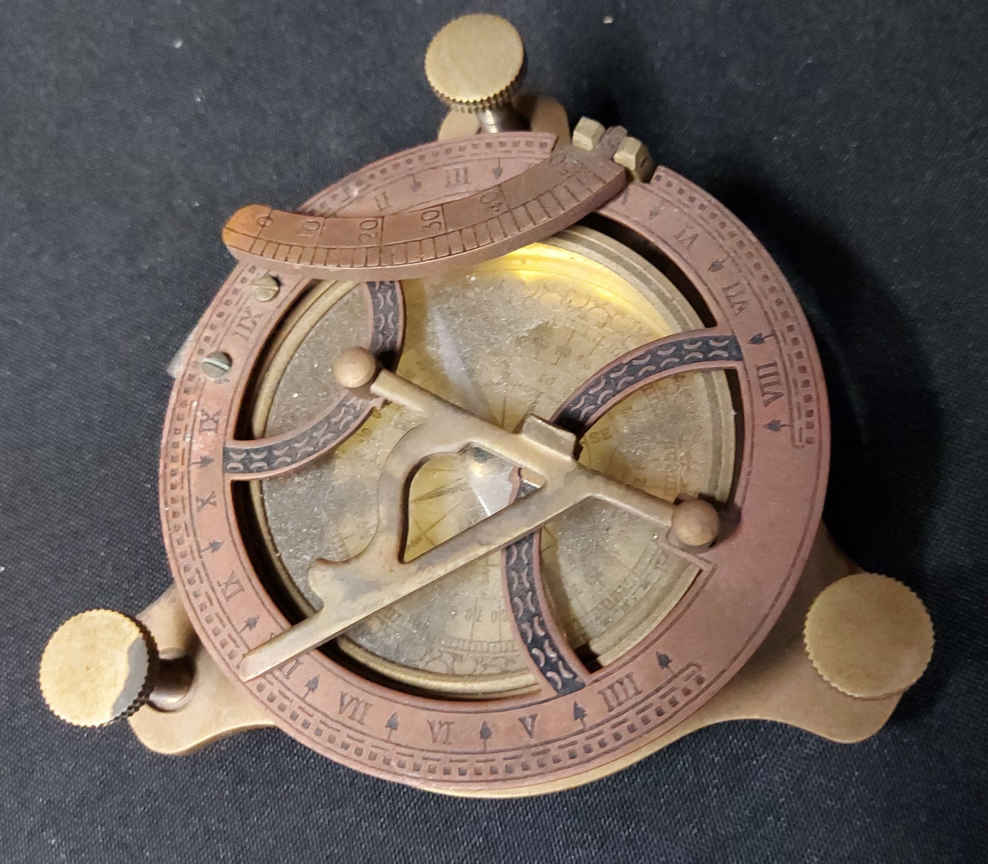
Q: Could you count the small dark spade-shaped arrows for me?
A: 14